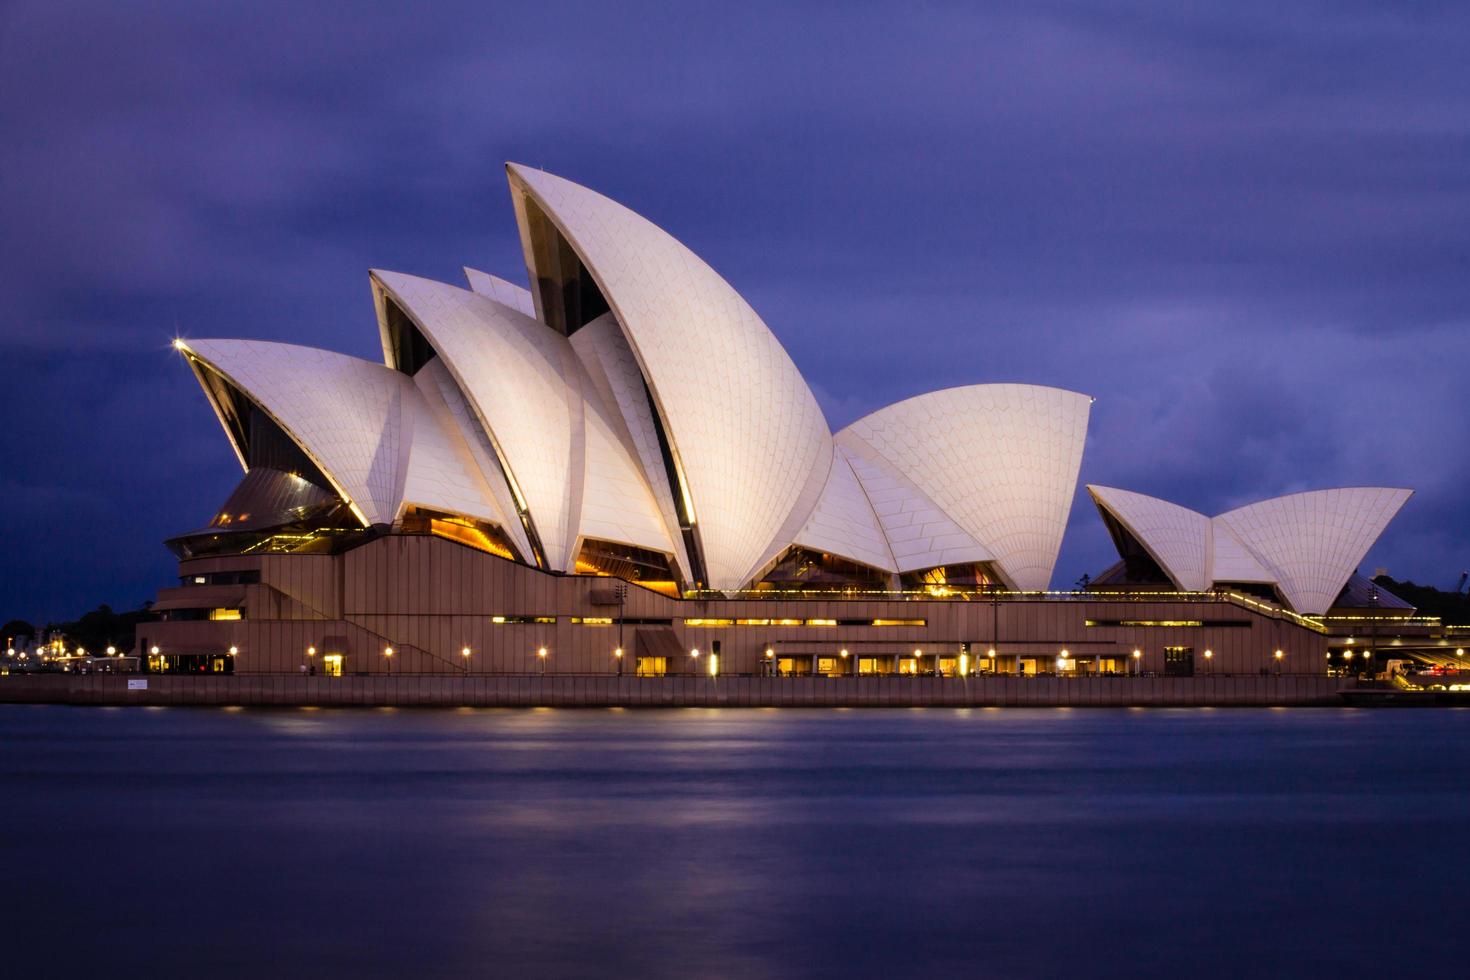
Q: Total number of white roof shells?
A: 7